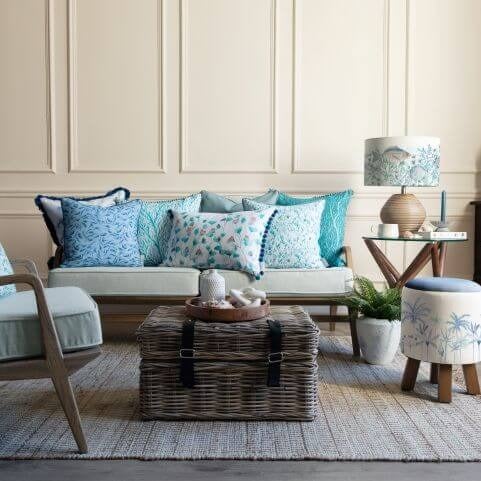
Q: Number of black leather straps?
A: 2